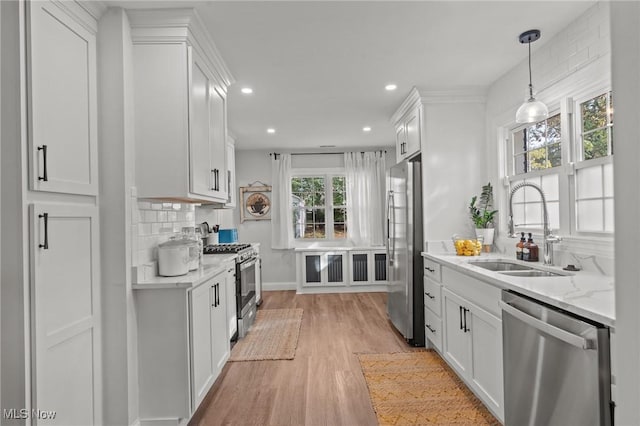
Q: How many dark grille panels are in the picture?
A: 4